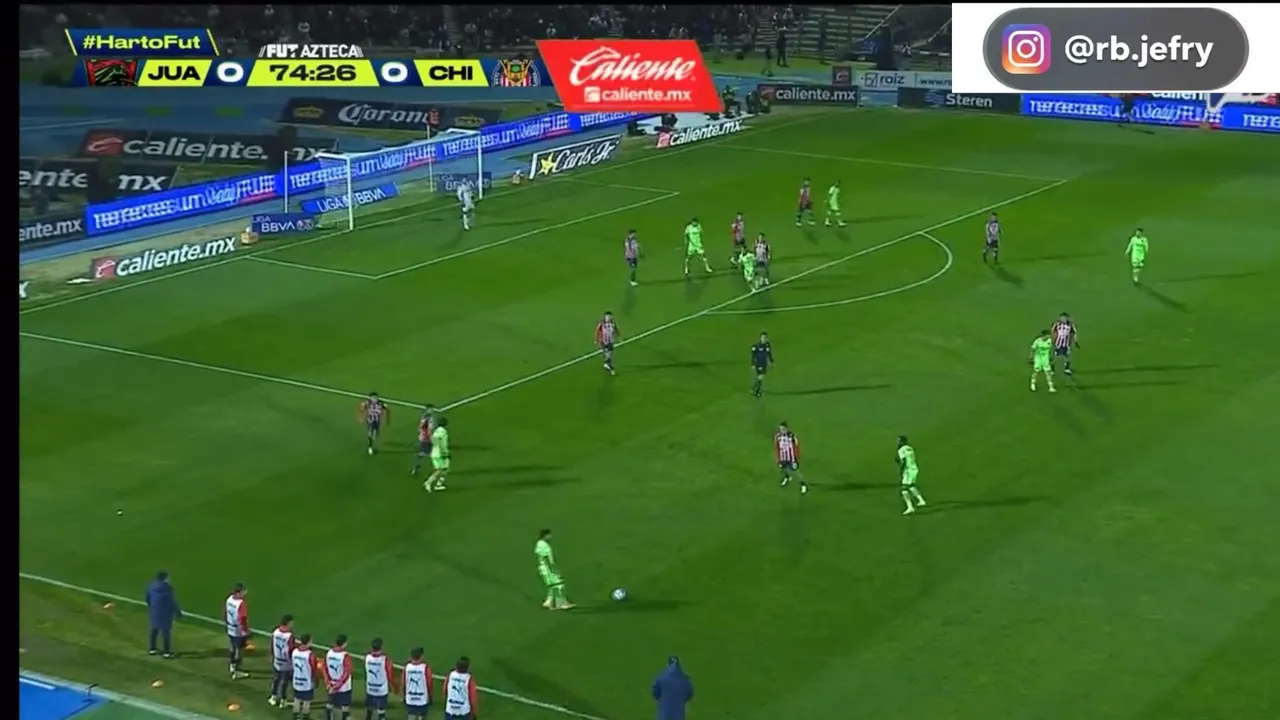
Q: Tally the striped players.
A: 10